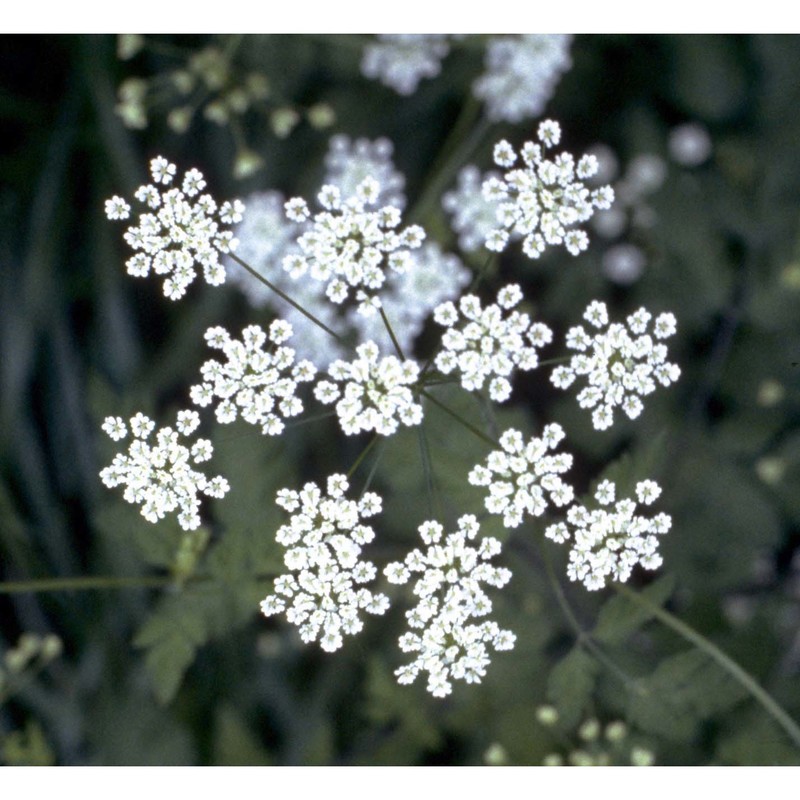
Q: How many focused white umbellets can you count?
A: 14